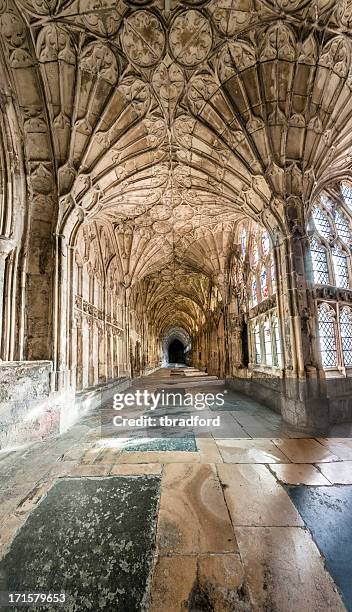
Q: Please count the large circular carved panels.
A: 2